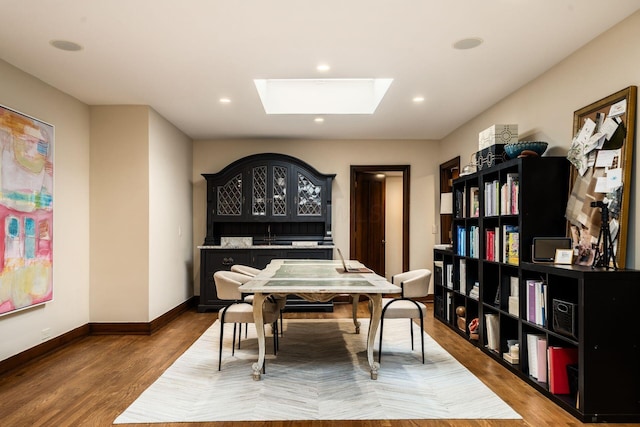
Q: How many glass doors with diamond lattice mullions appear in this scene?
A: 4